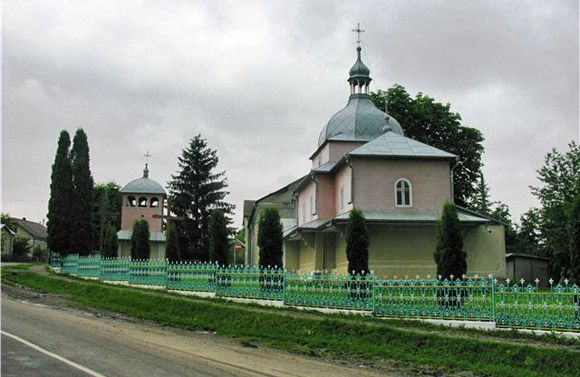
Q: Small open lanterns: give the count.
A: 1